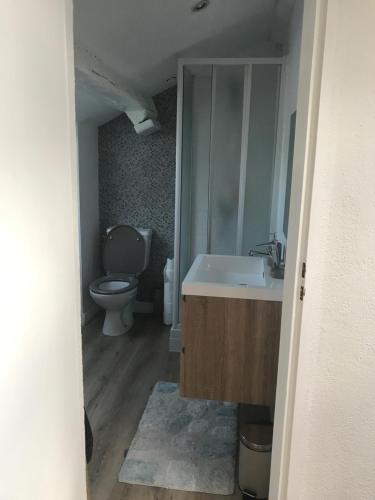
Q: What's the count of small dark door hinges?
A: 2